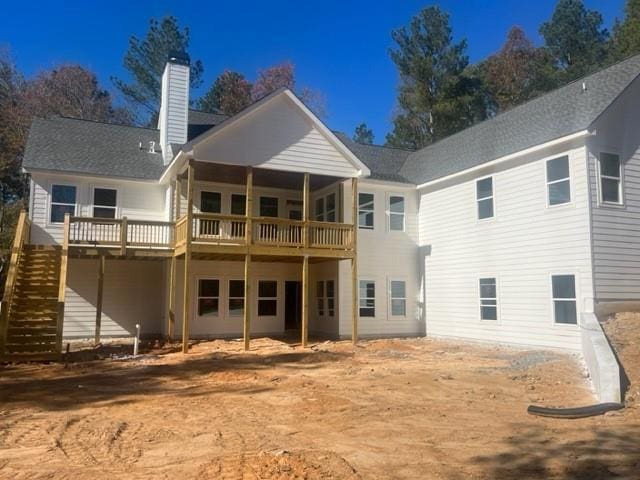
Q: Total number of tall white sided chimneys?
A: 1